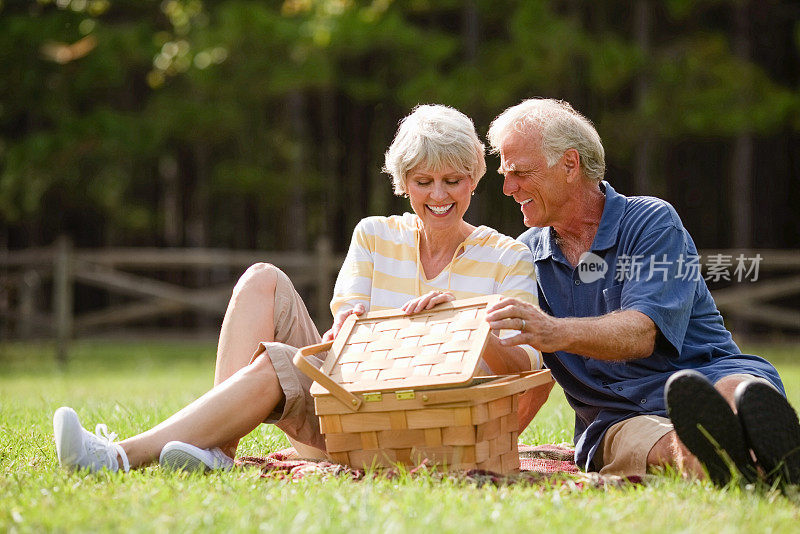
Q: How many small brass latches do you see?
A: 2